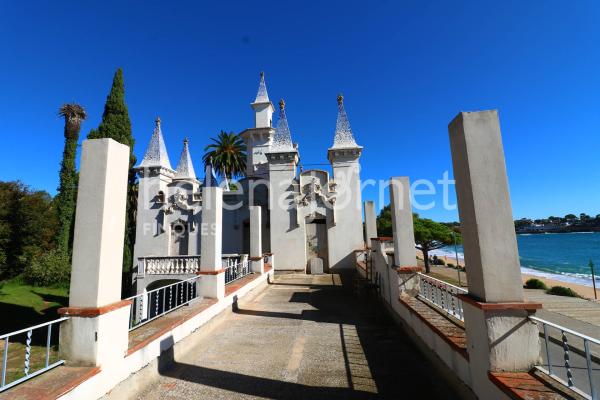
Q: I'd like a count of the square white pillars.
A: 6